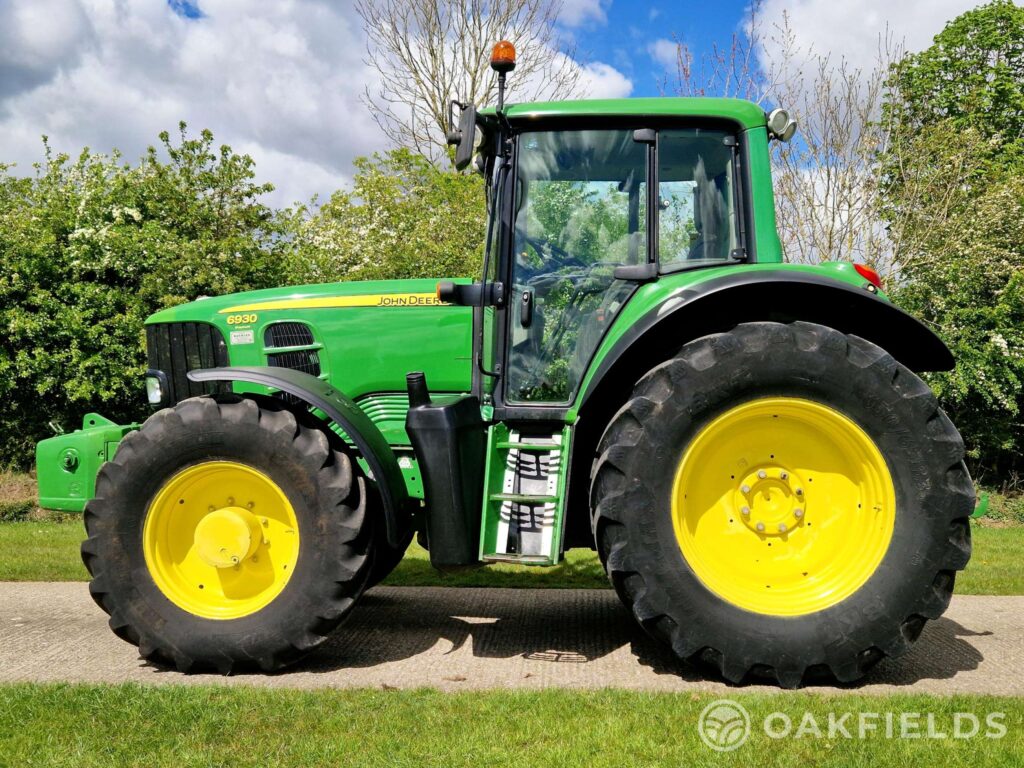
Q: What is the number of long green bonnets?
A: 1